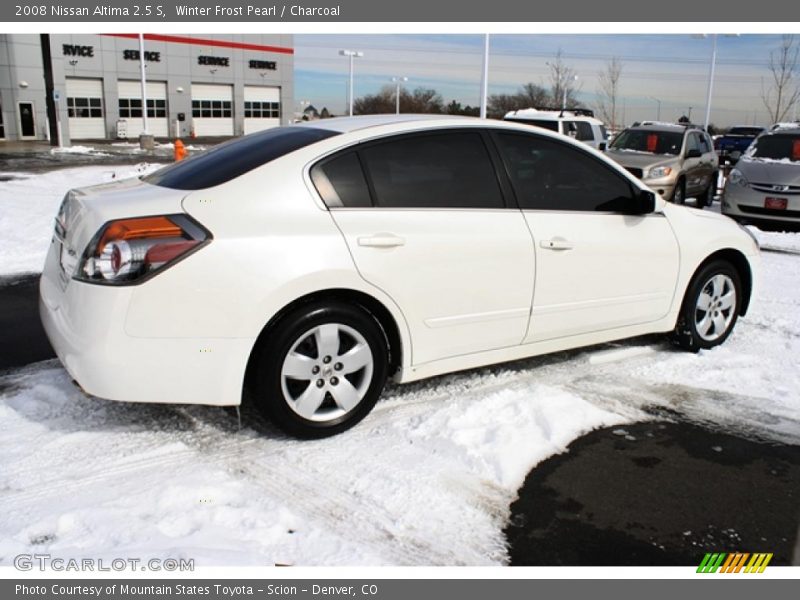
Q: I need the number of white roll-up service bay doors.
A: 4